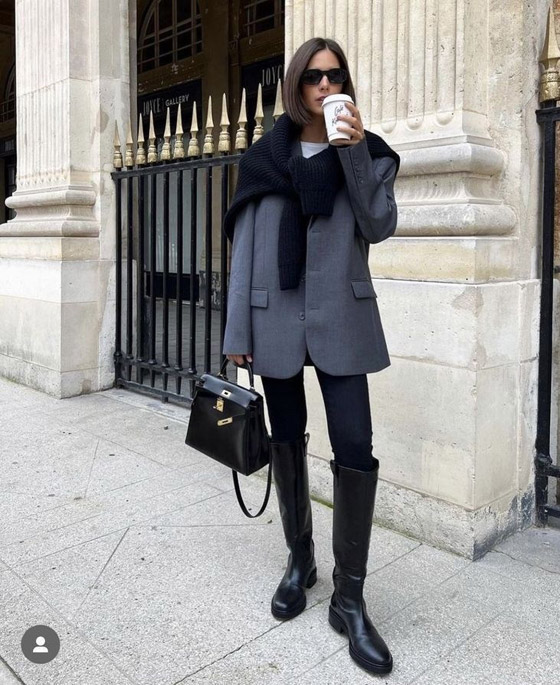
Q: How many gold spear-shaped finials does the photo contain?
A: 13